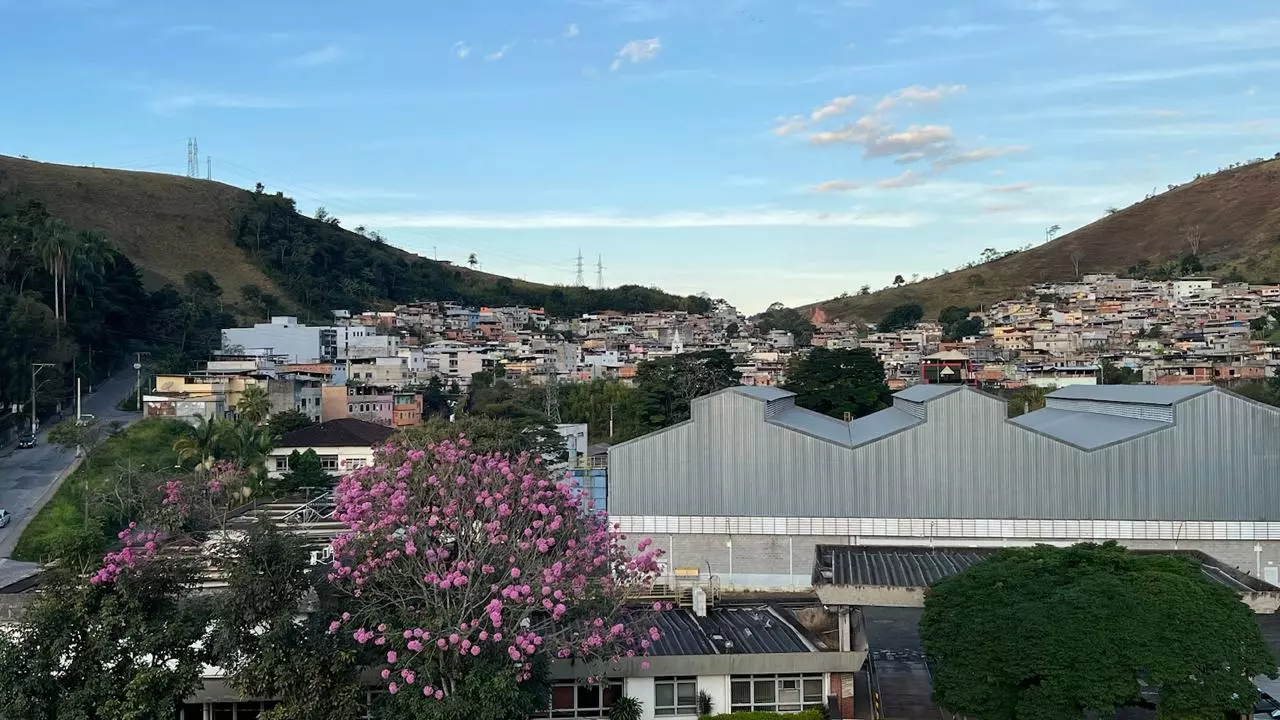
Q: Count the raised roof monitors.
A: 3